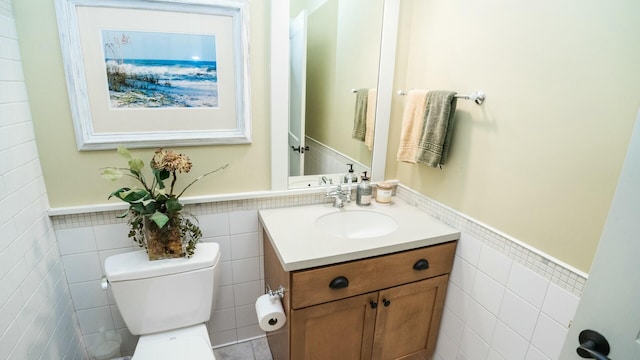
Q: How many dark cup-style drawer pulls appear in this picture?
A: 2